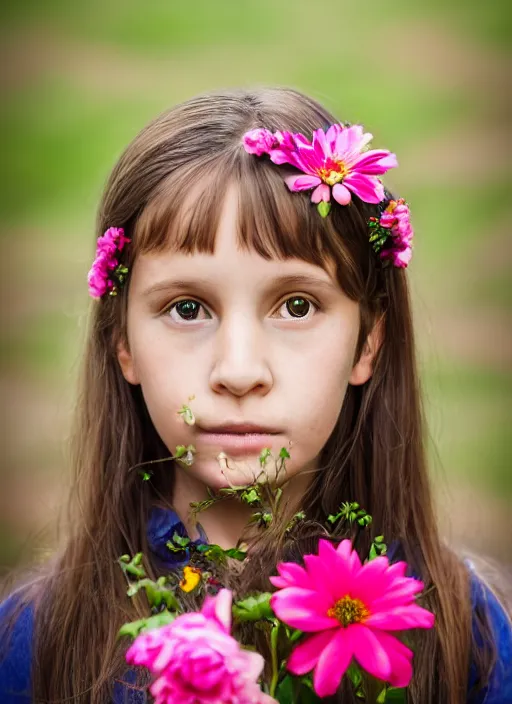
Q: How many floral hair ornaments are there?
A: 3